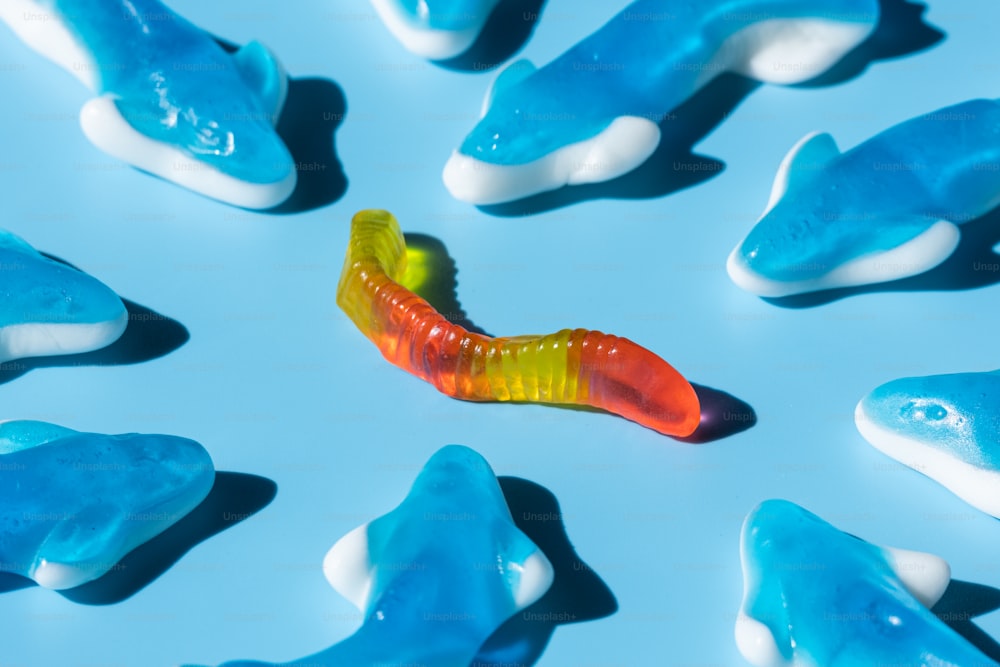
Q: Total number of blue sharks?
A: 9